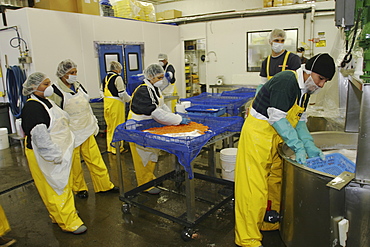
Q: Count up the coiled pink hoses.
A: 0